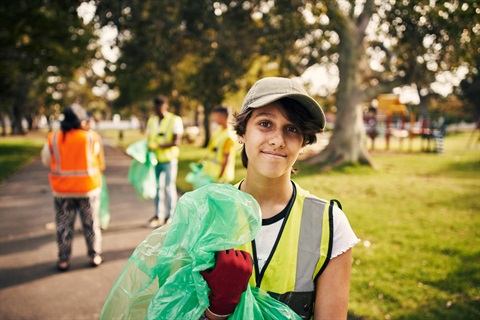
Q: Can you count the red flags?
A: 0